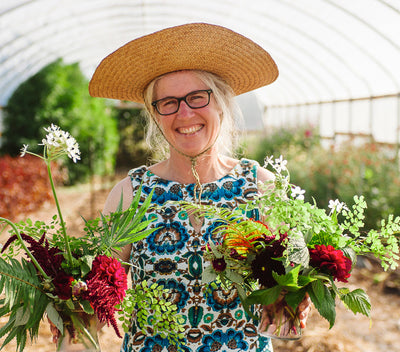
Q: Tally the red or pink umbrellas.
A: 0